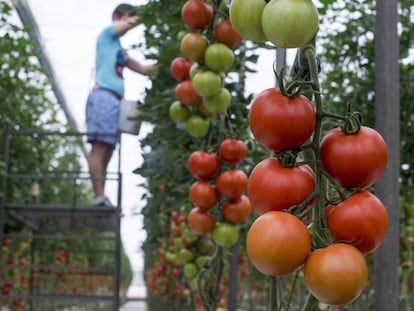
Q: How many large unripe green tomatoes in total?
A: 2